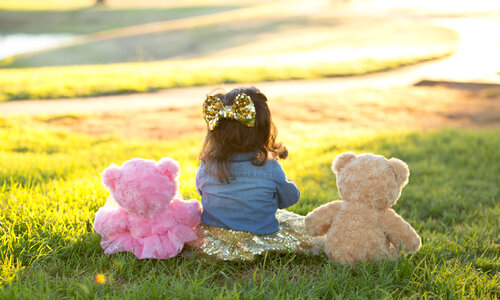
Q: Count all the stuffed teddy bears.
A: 2